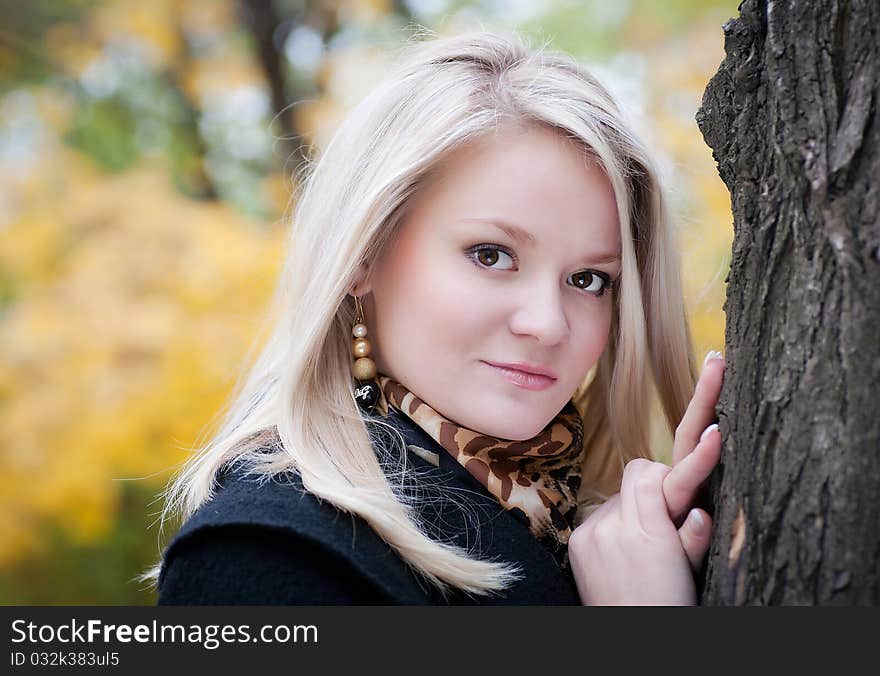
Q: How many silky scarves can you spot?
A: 1